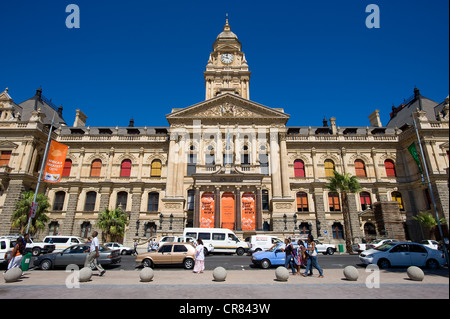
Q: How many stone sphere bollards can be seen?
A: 7